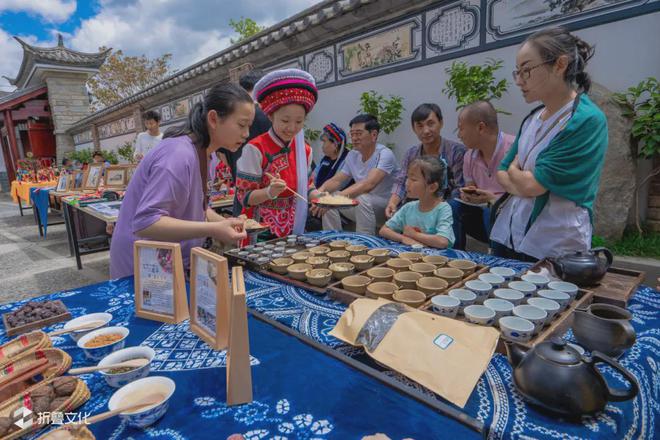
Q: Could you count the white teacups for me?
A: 15